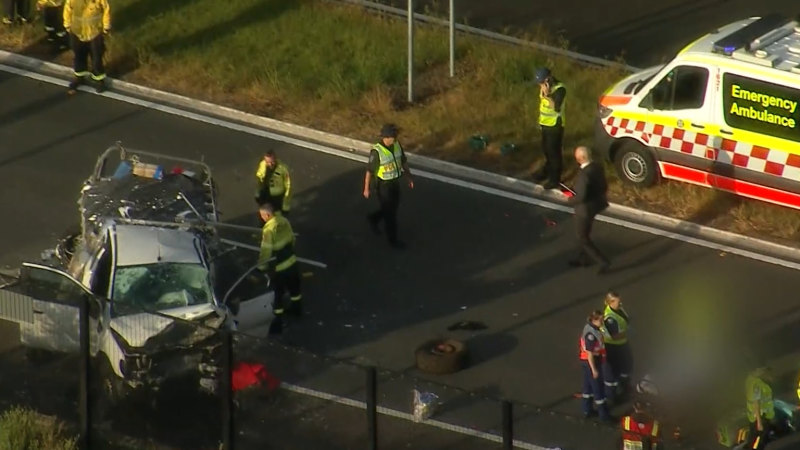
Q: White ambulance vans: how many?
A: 1